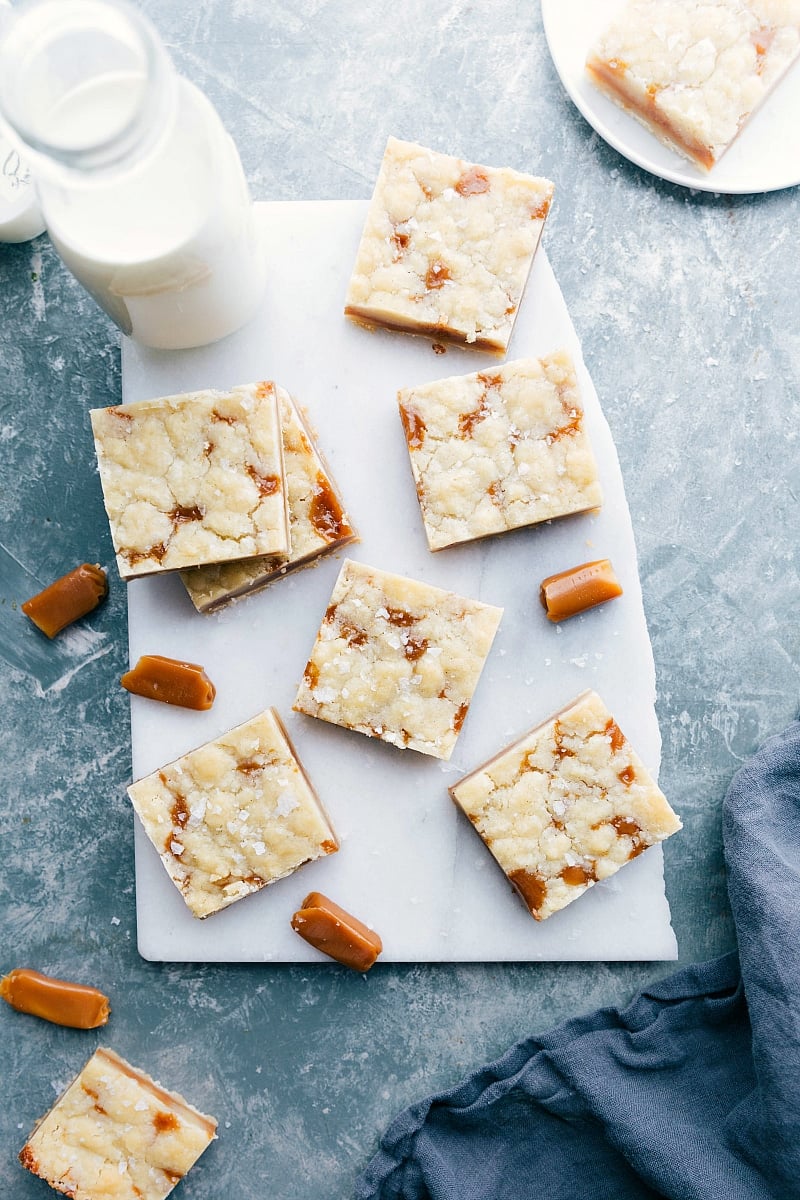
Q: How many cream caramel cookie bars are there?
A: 9